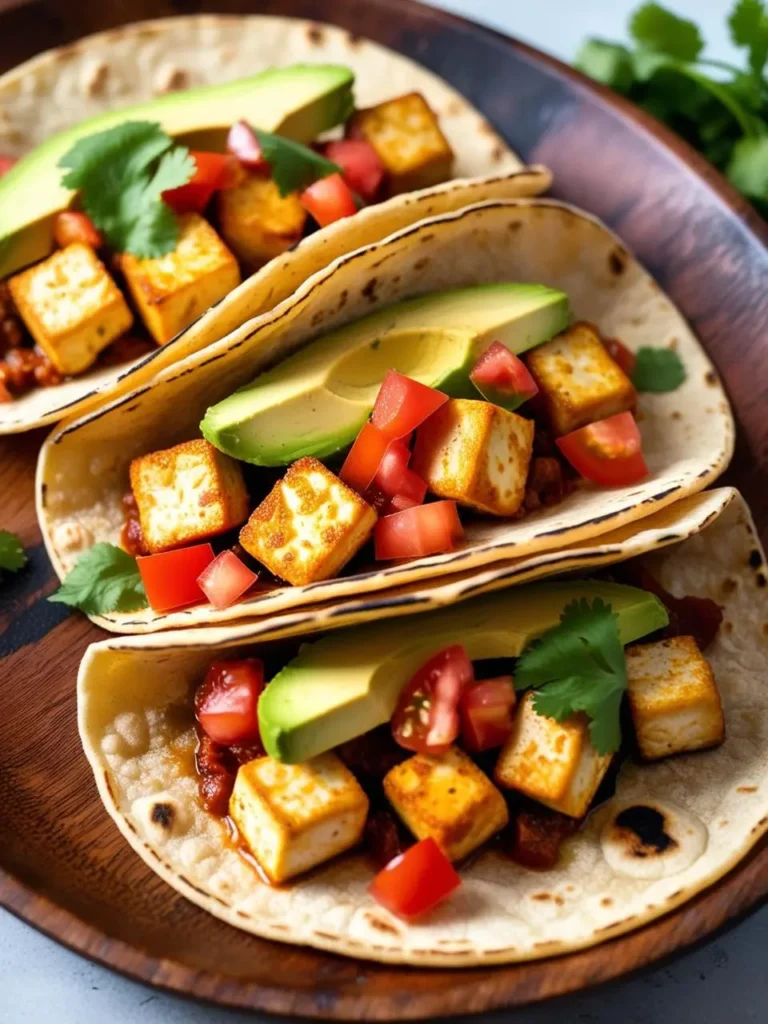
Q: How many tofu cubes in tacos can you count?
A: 12